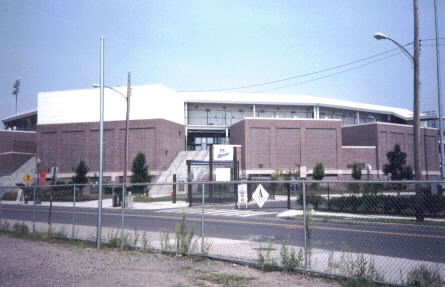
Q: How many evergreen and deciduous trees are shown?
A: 5